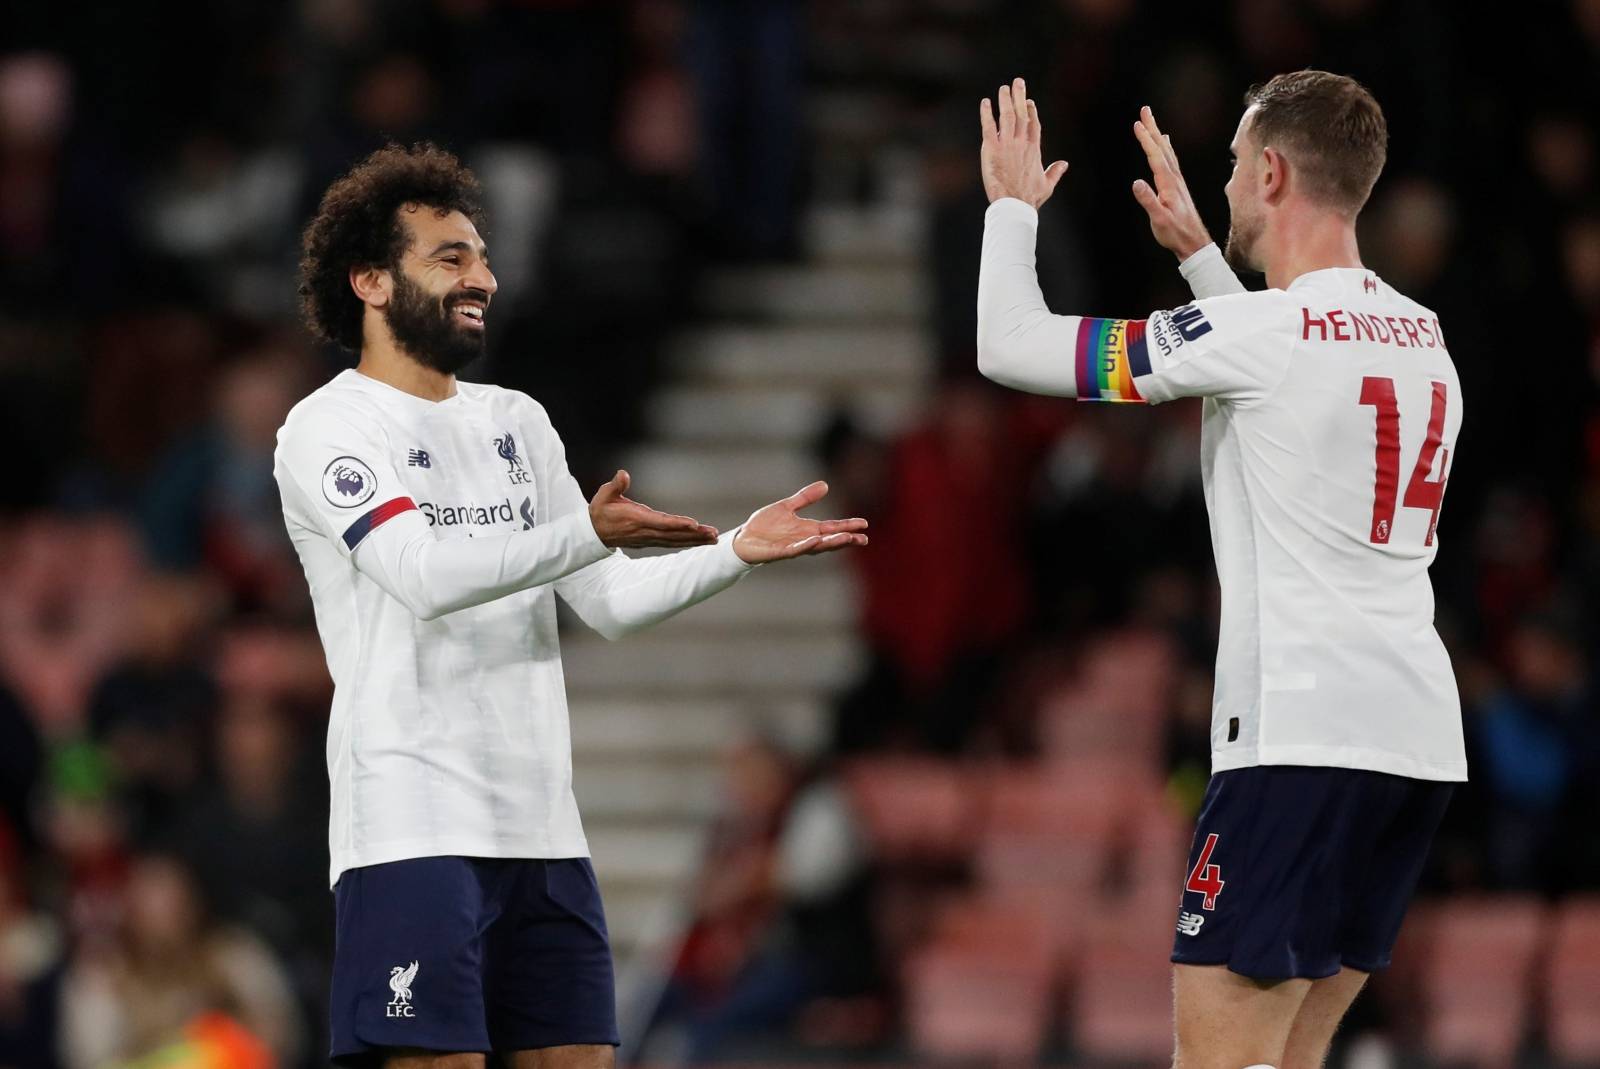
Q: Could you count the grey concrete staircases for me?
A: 1